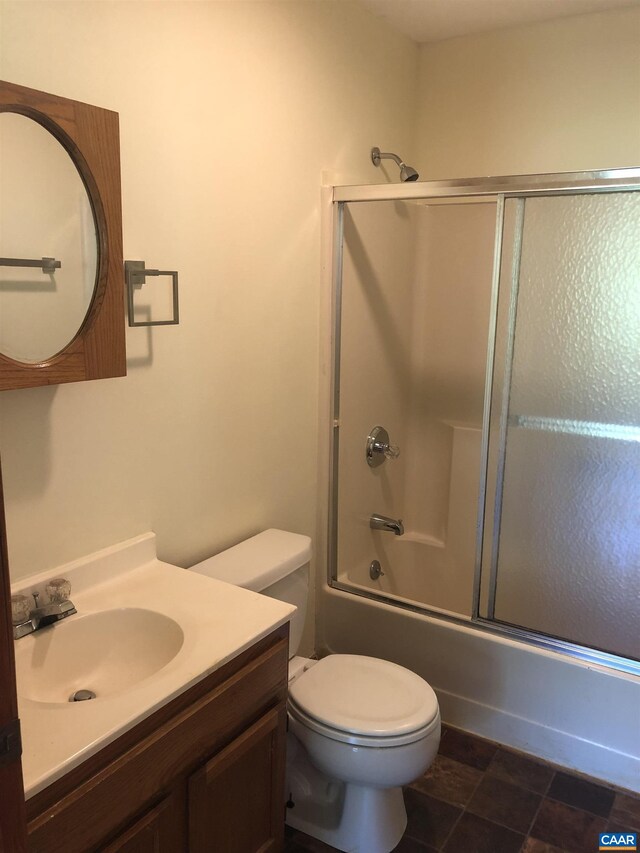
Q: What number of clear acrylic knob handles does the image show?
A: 3